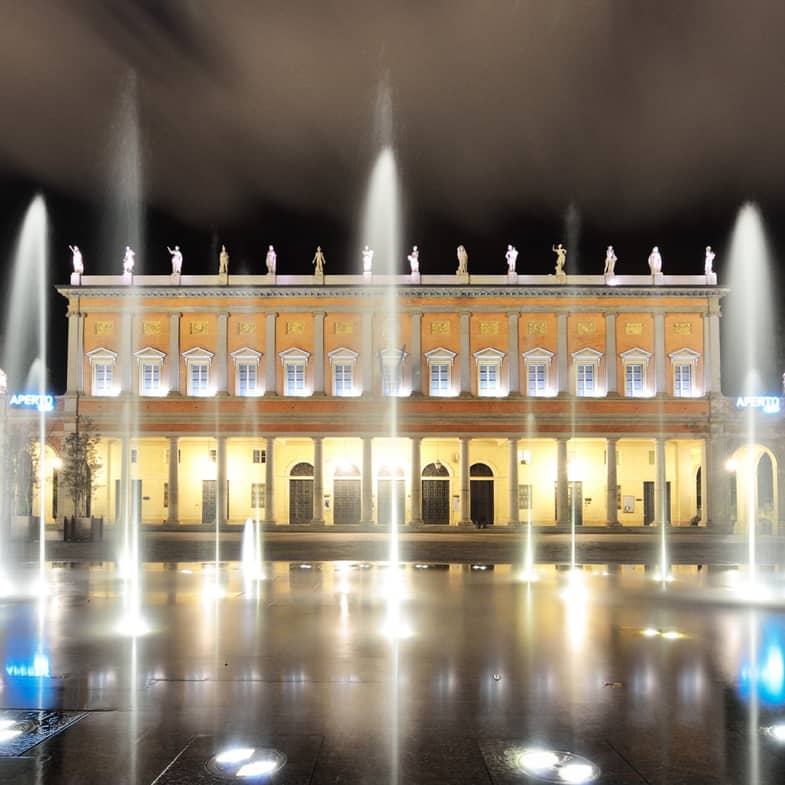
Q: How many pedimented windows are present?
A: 13